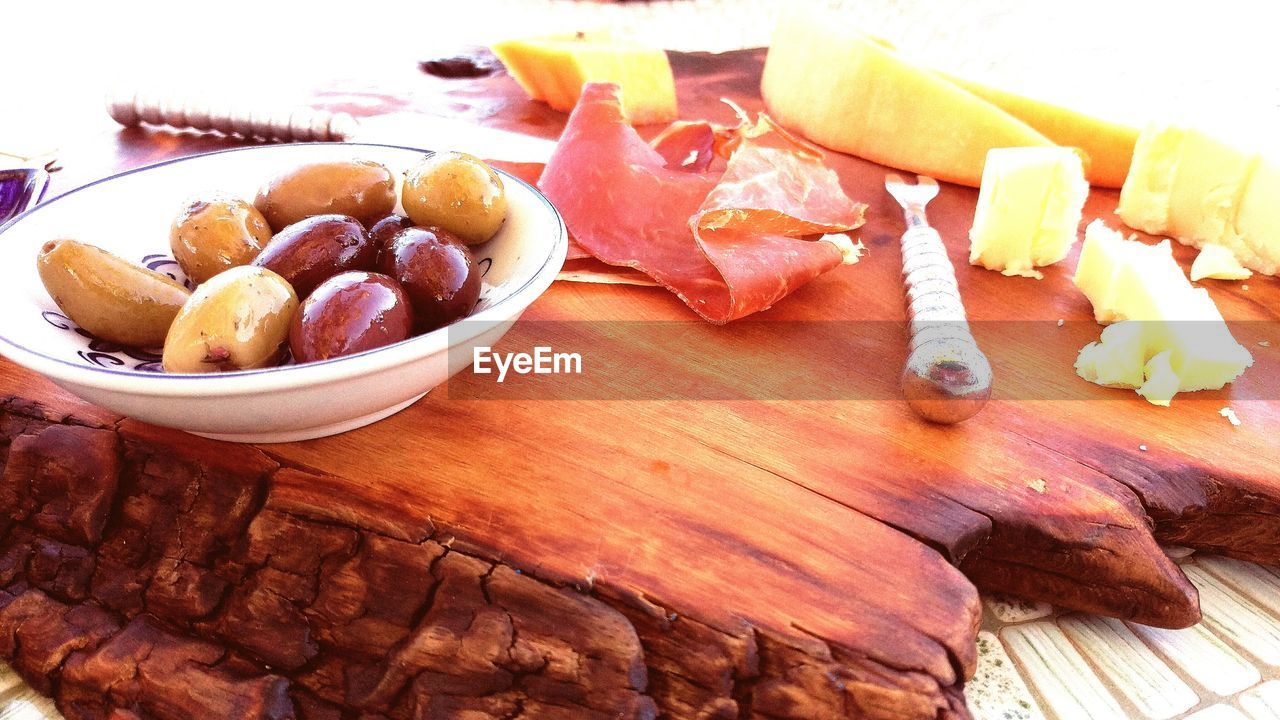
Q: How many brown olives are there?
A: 4